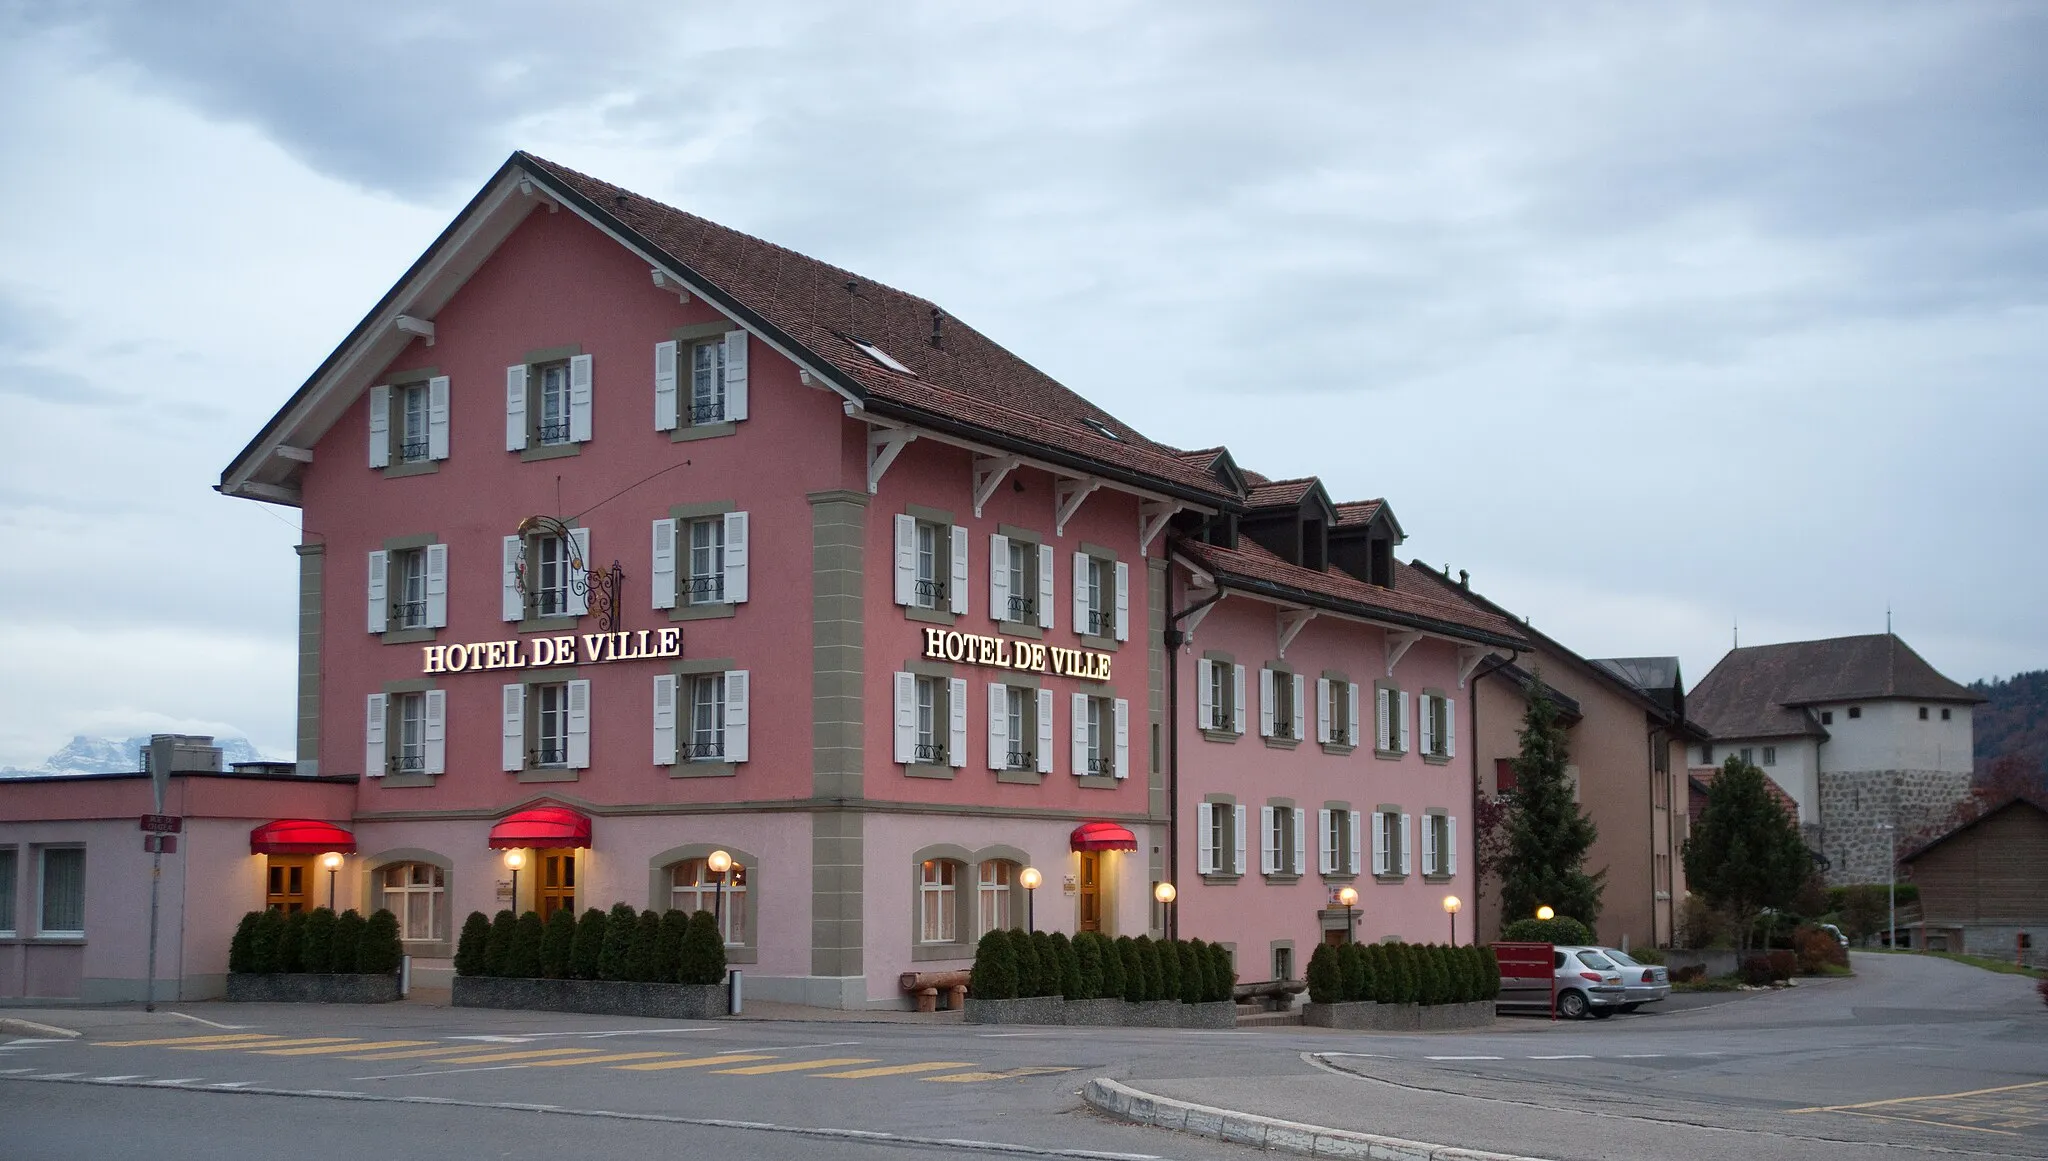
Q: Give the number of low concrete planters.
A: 4